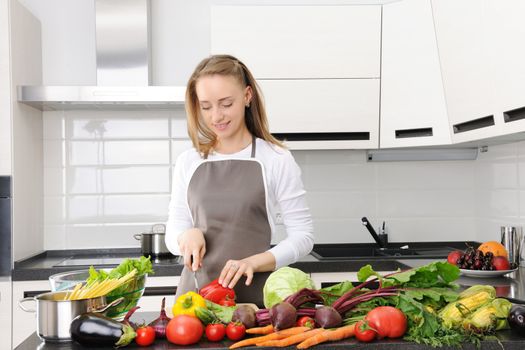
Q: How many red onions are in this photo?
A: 2